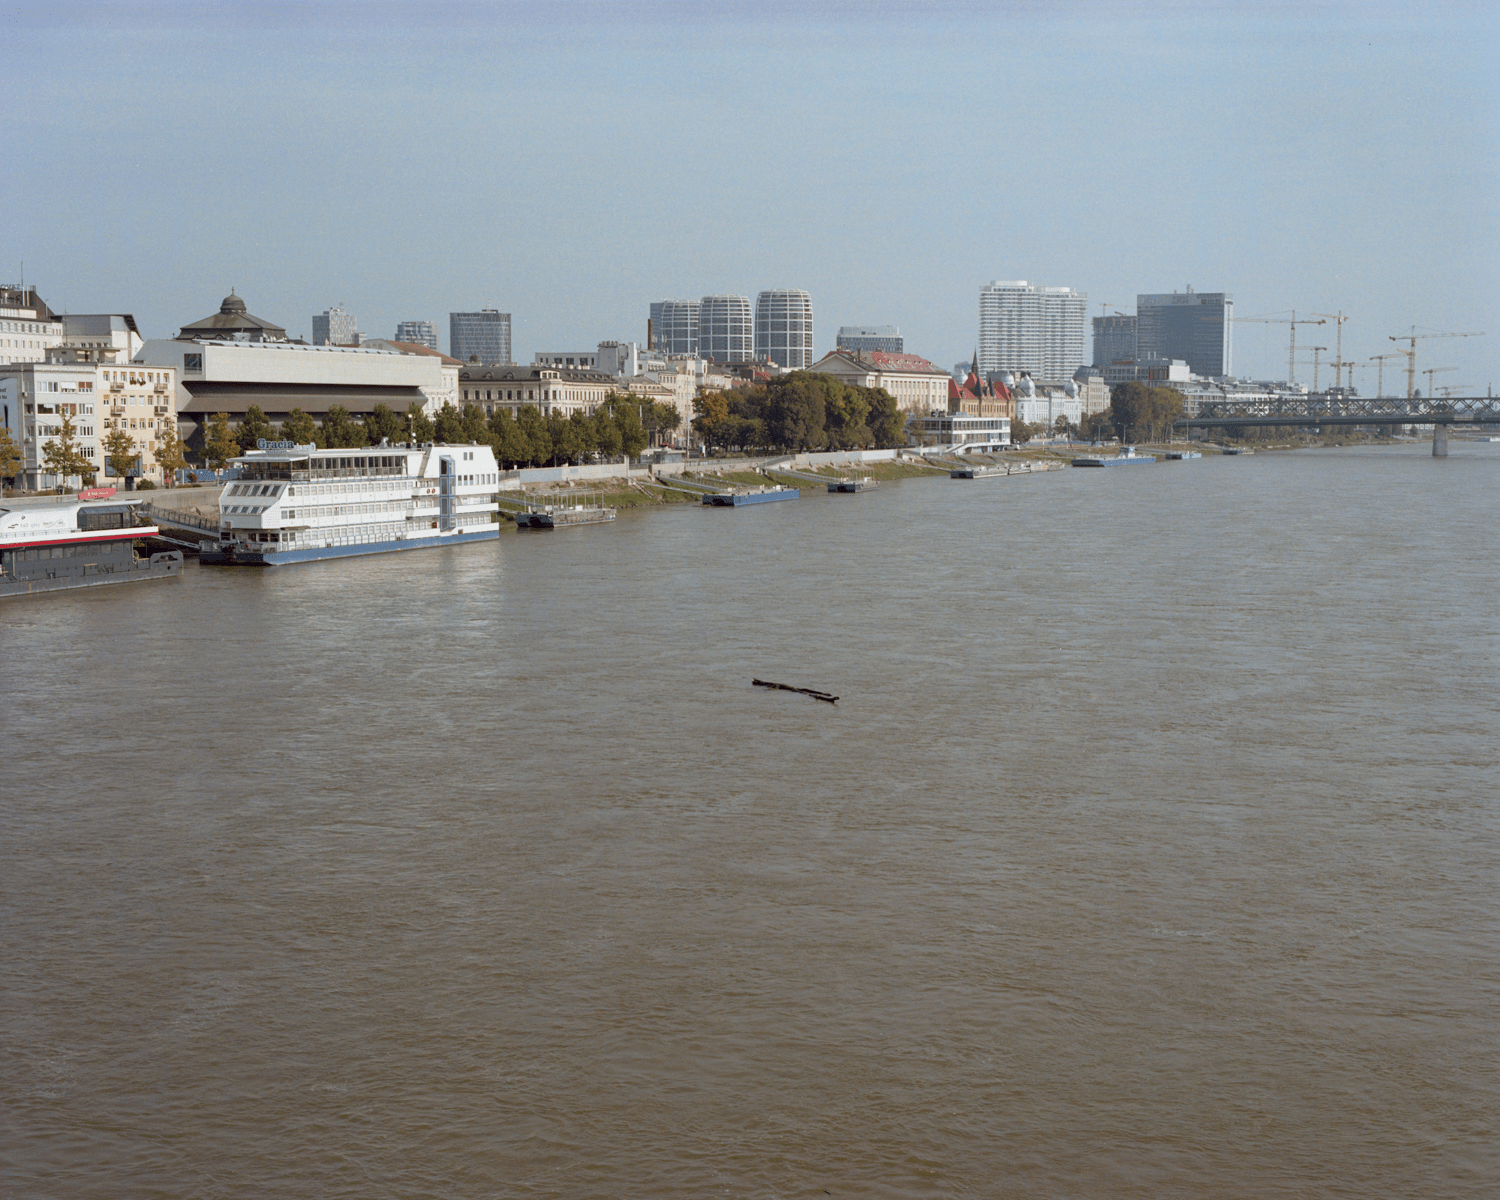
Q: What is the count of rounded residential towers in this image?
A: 3